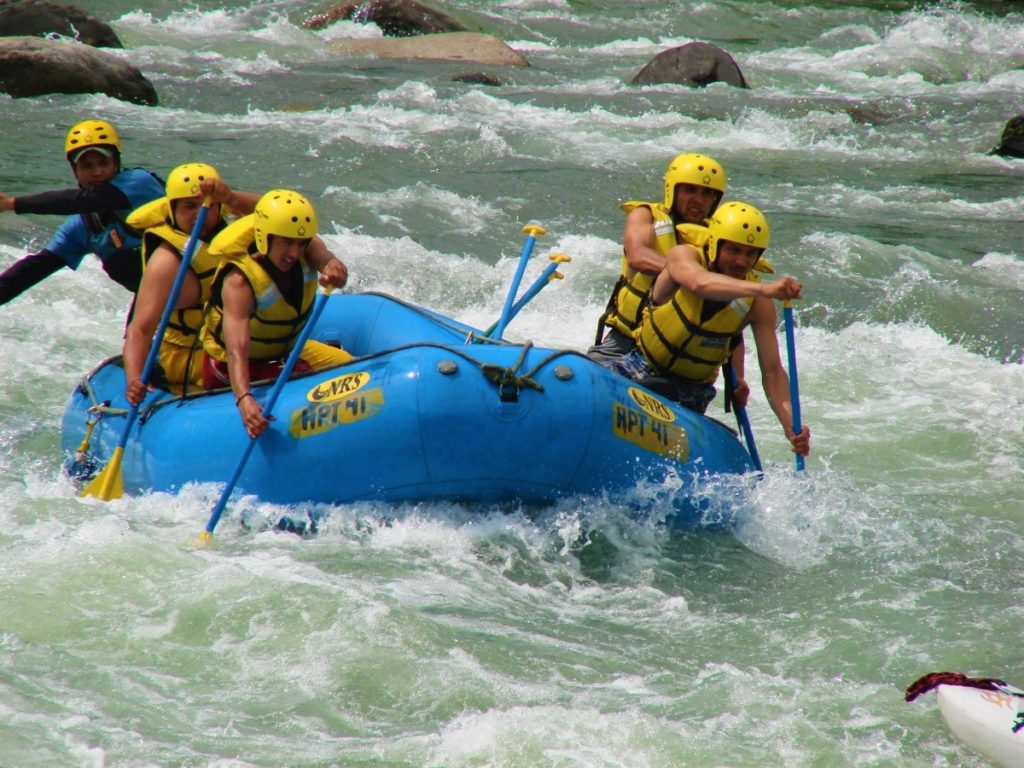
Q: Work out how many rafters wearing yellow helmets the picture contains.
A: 5